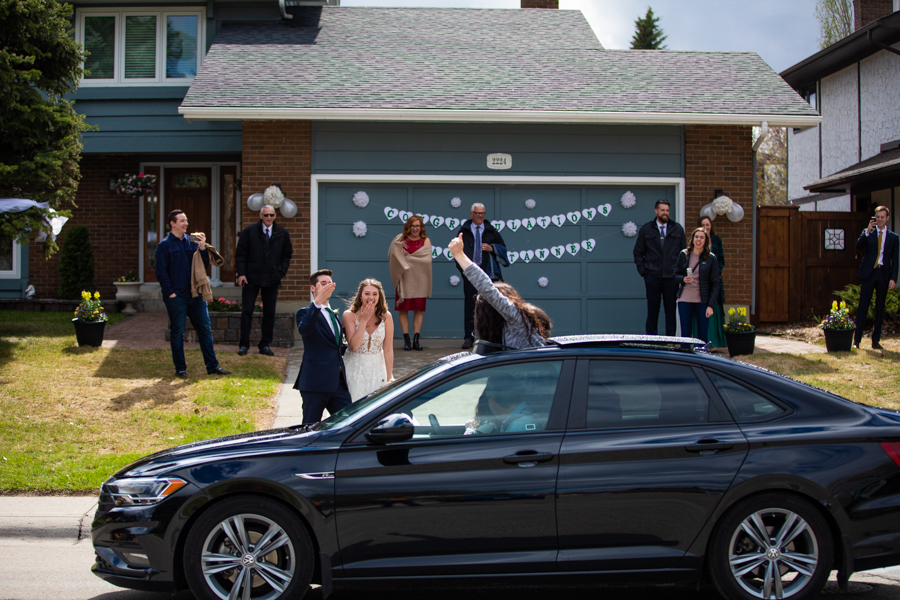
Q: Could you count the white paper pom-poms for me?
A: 10